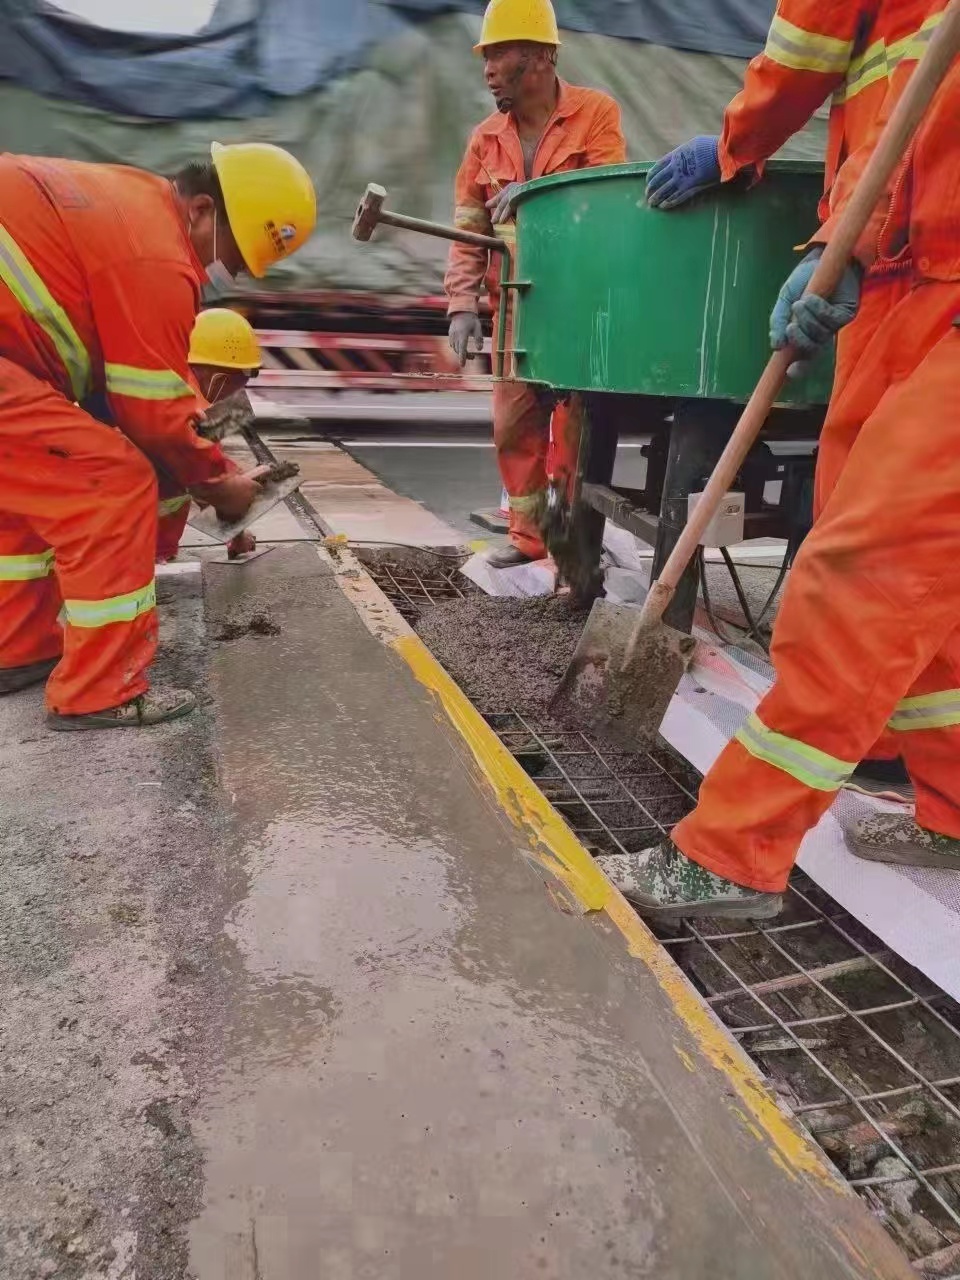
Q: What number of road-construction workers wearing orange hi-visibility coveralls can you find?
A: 5